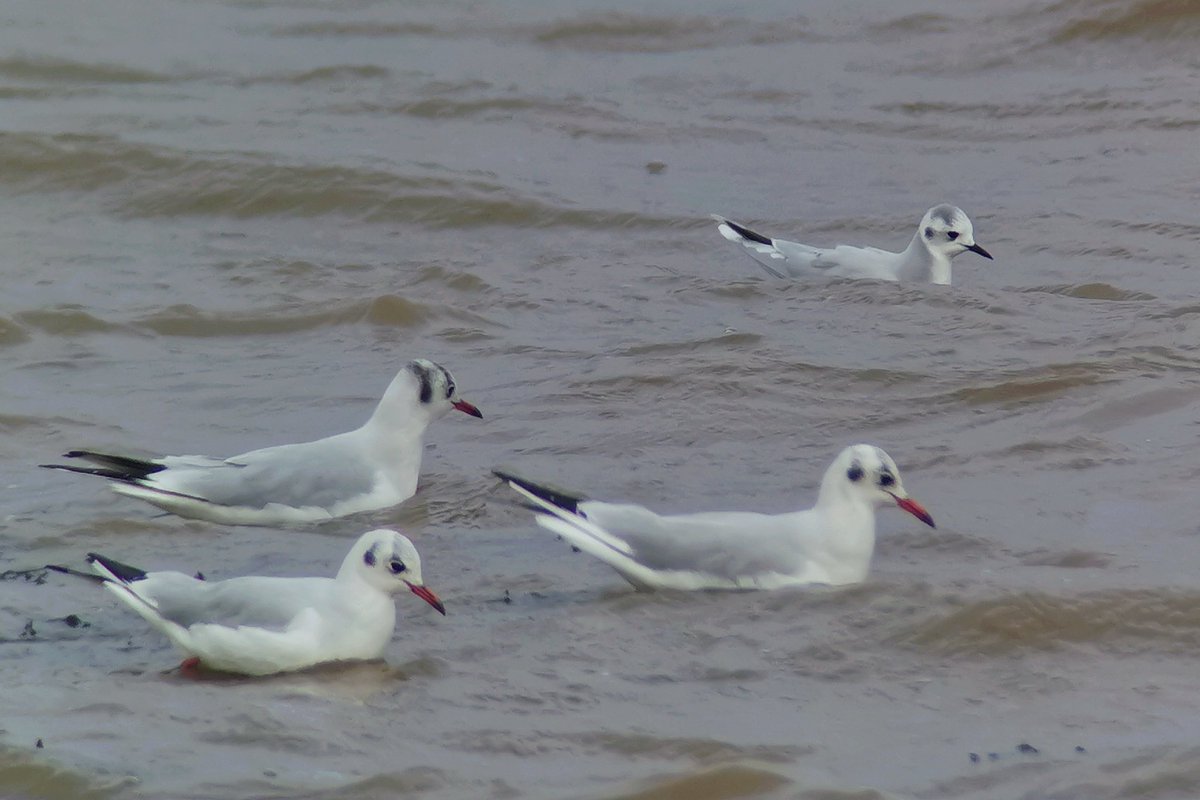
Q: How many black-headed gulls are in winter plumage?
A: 3